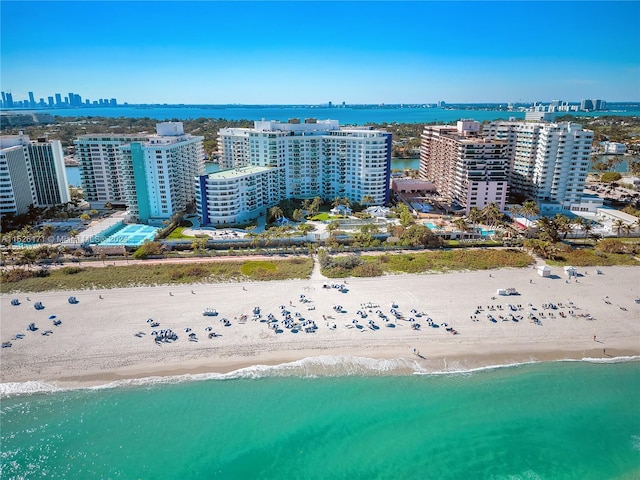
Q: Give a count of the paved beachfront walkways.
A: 1